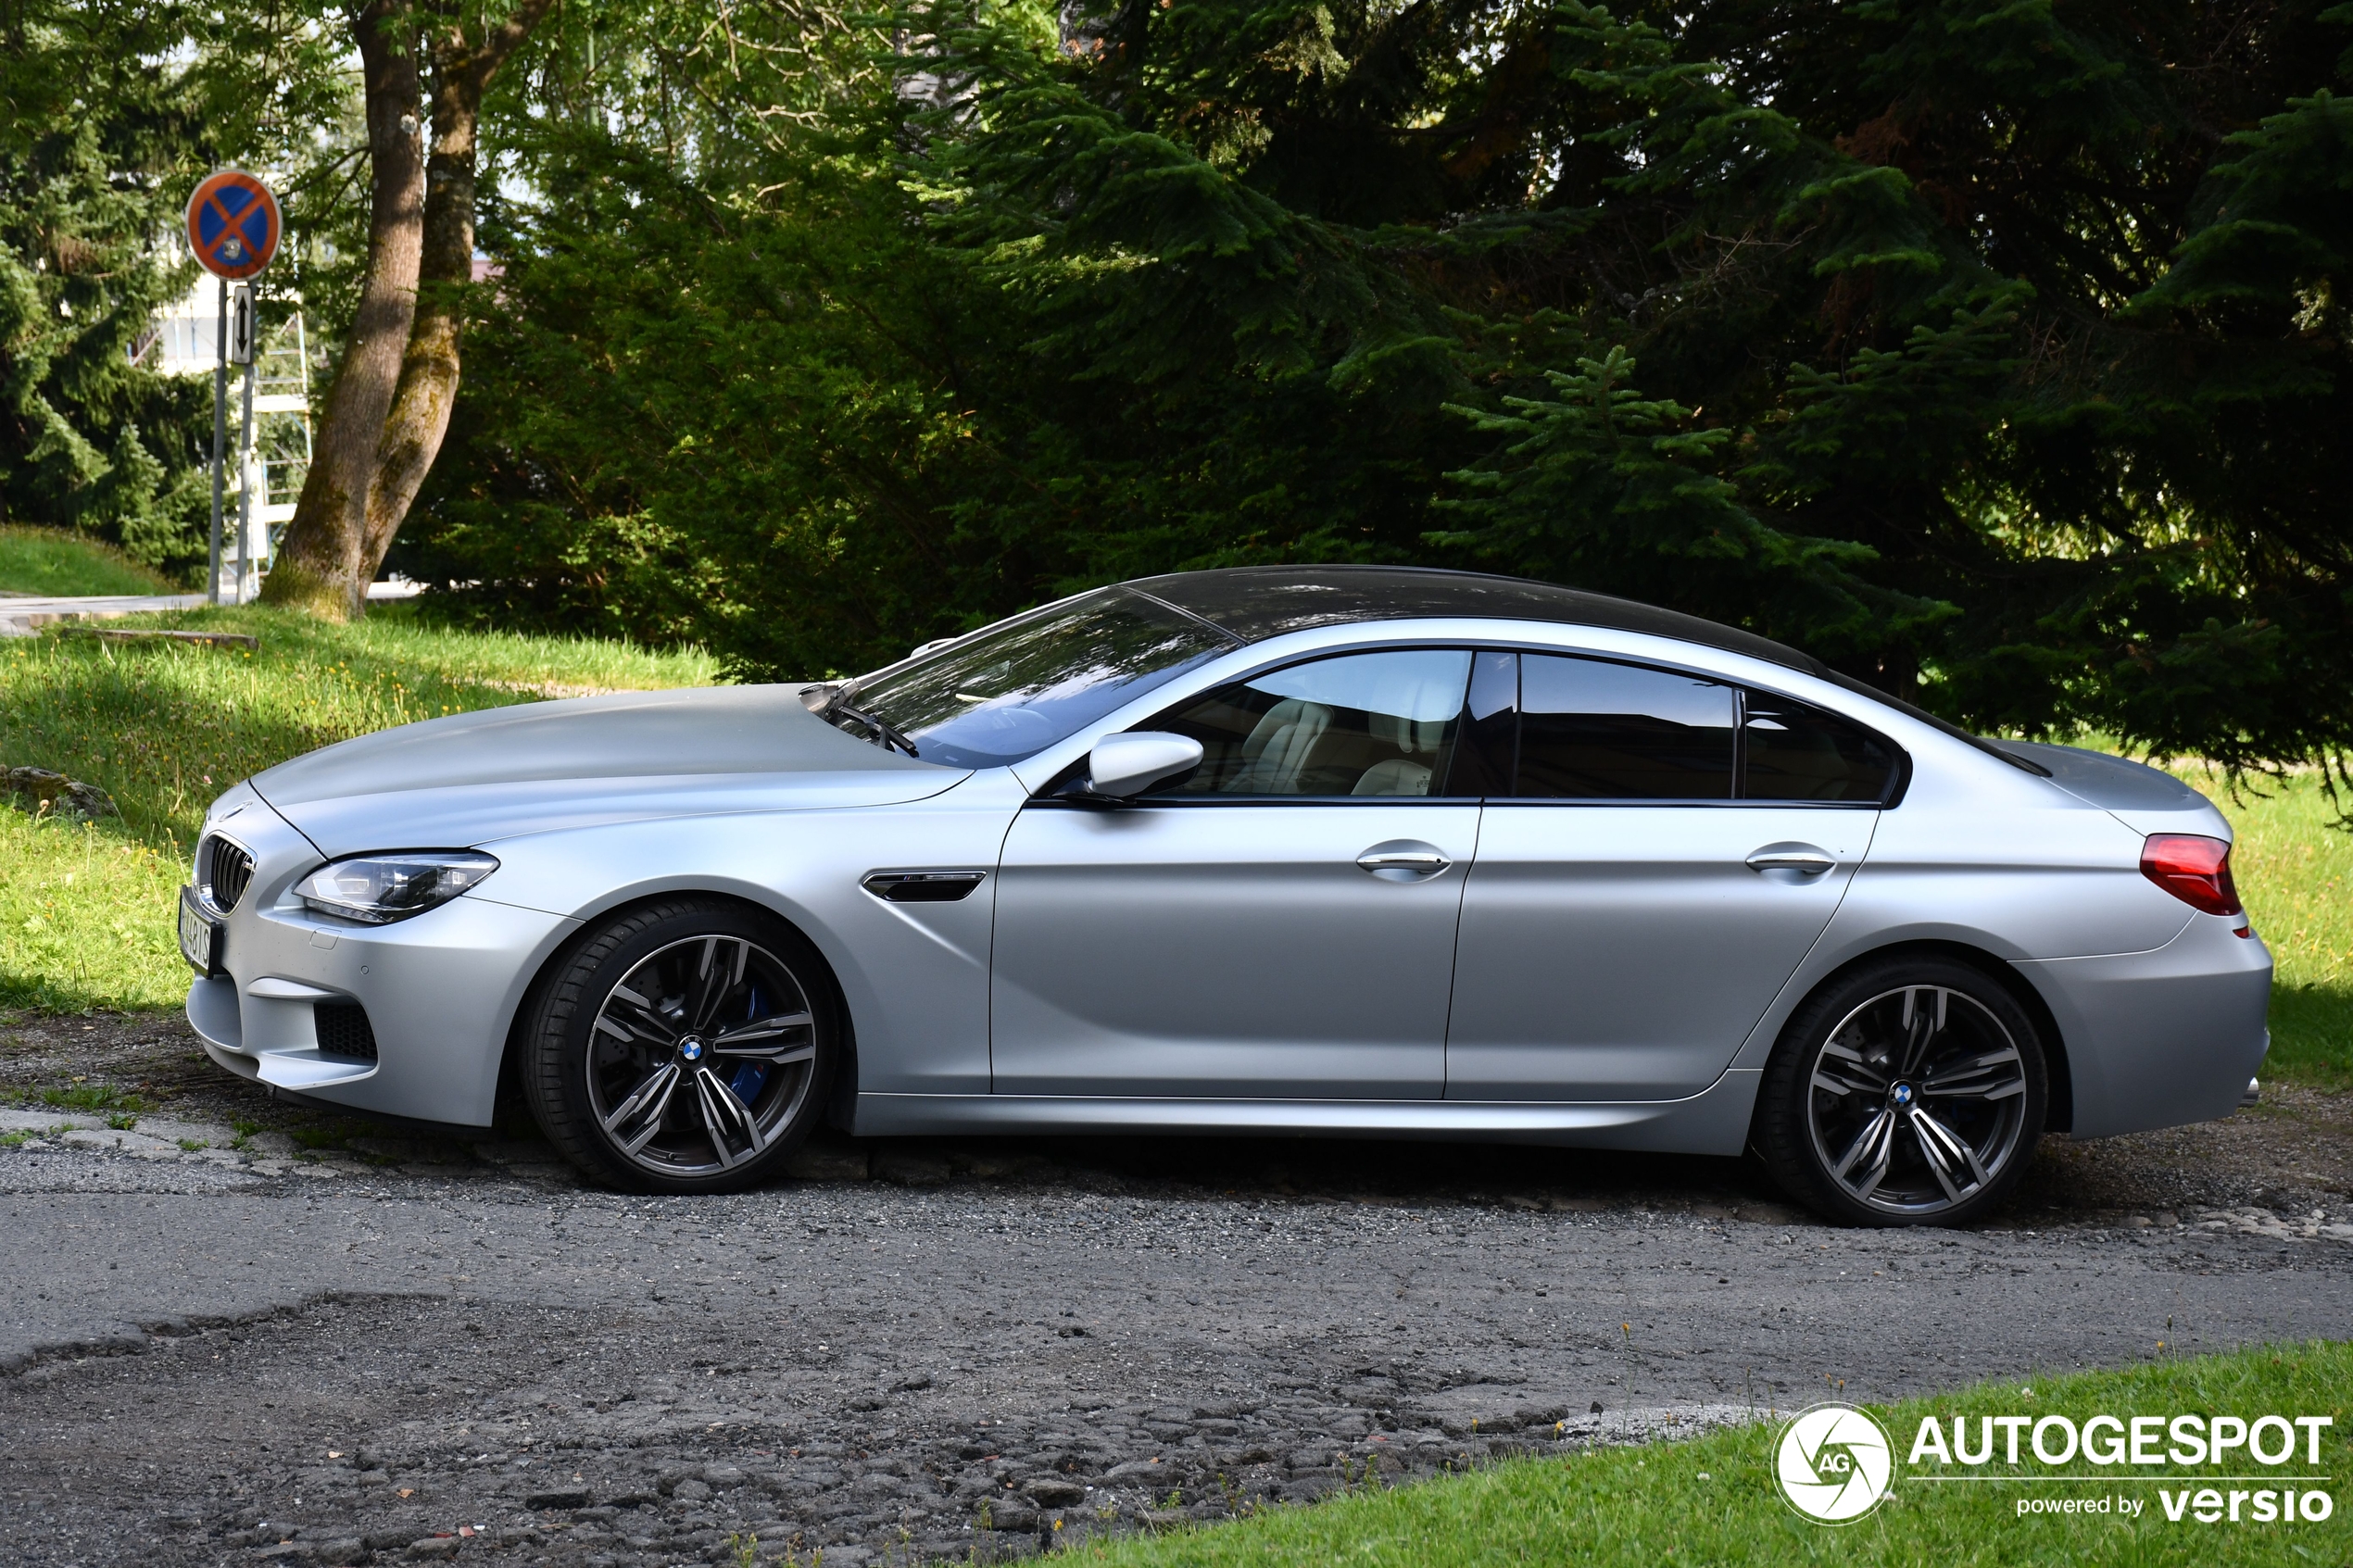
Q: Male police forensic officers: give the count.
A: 0